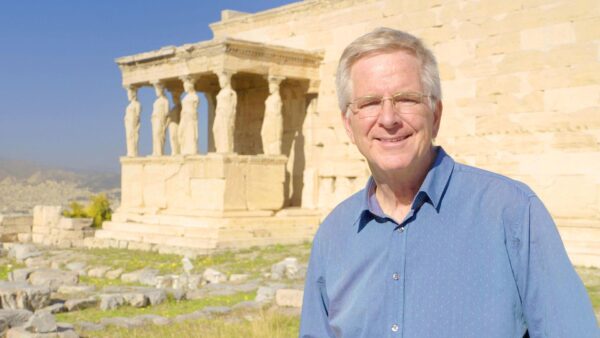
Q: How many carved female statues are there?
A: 6